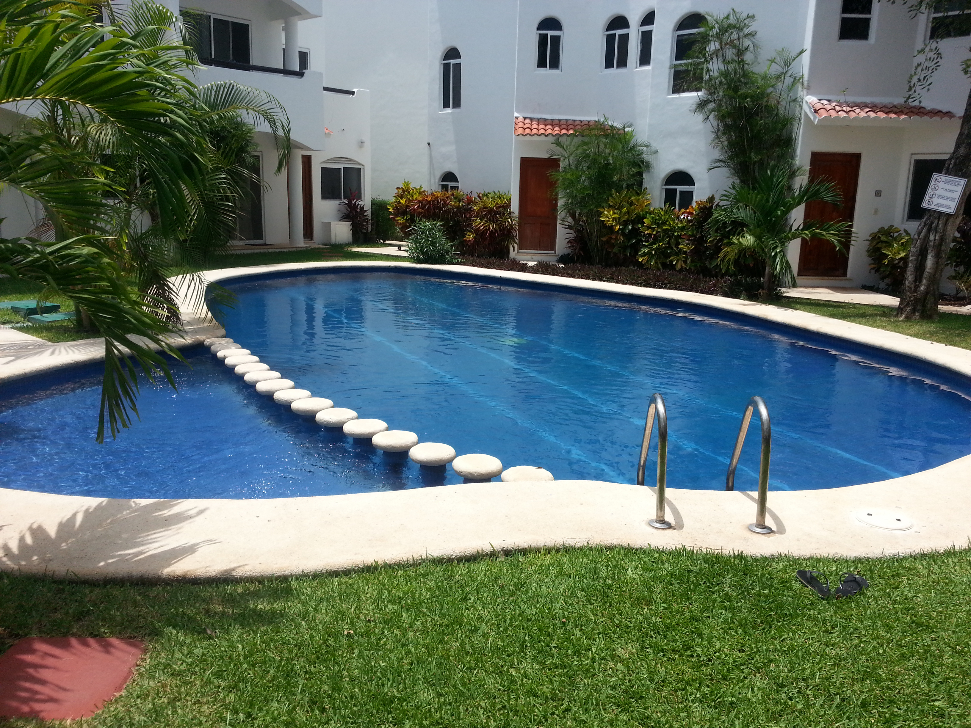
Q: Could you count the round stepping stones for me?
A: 15